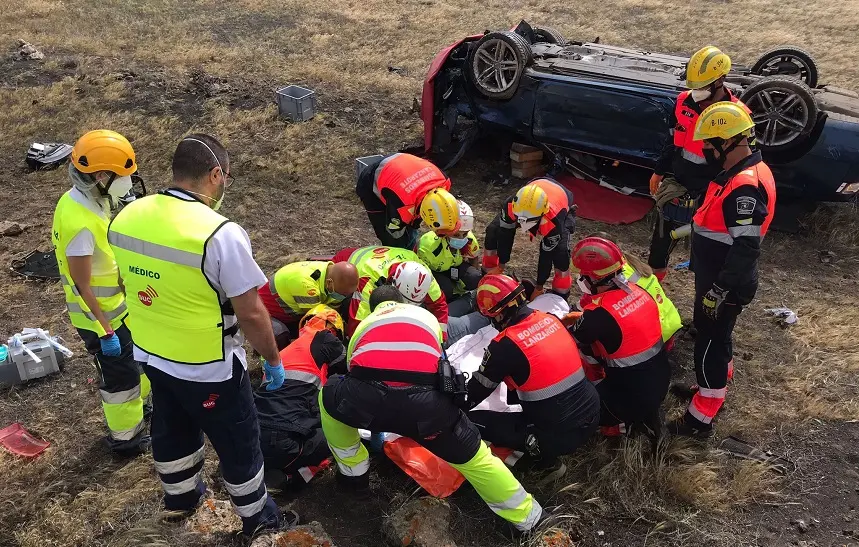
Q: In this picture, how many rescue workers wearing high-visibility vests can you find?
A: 14